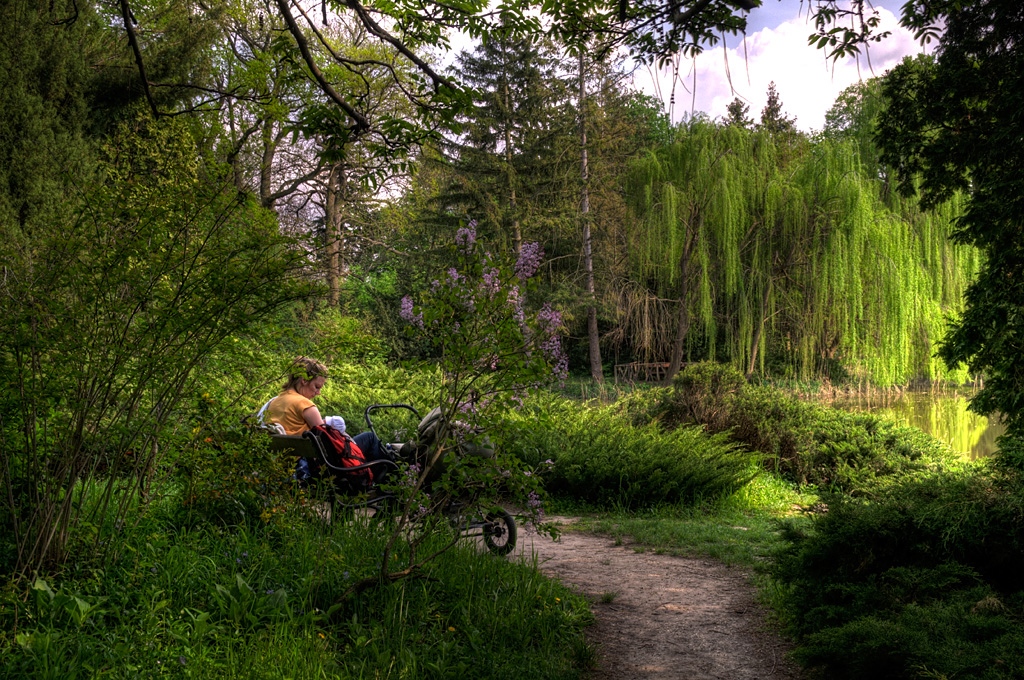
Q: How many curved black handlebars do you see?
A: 1